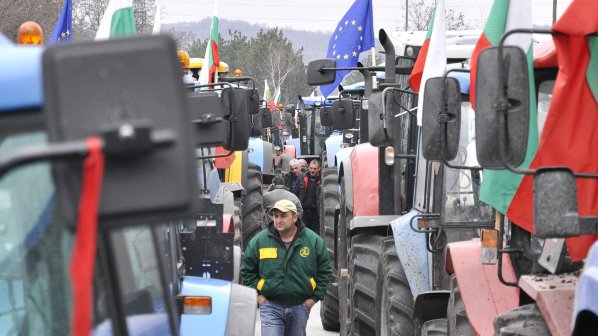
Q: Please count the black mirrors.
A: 12